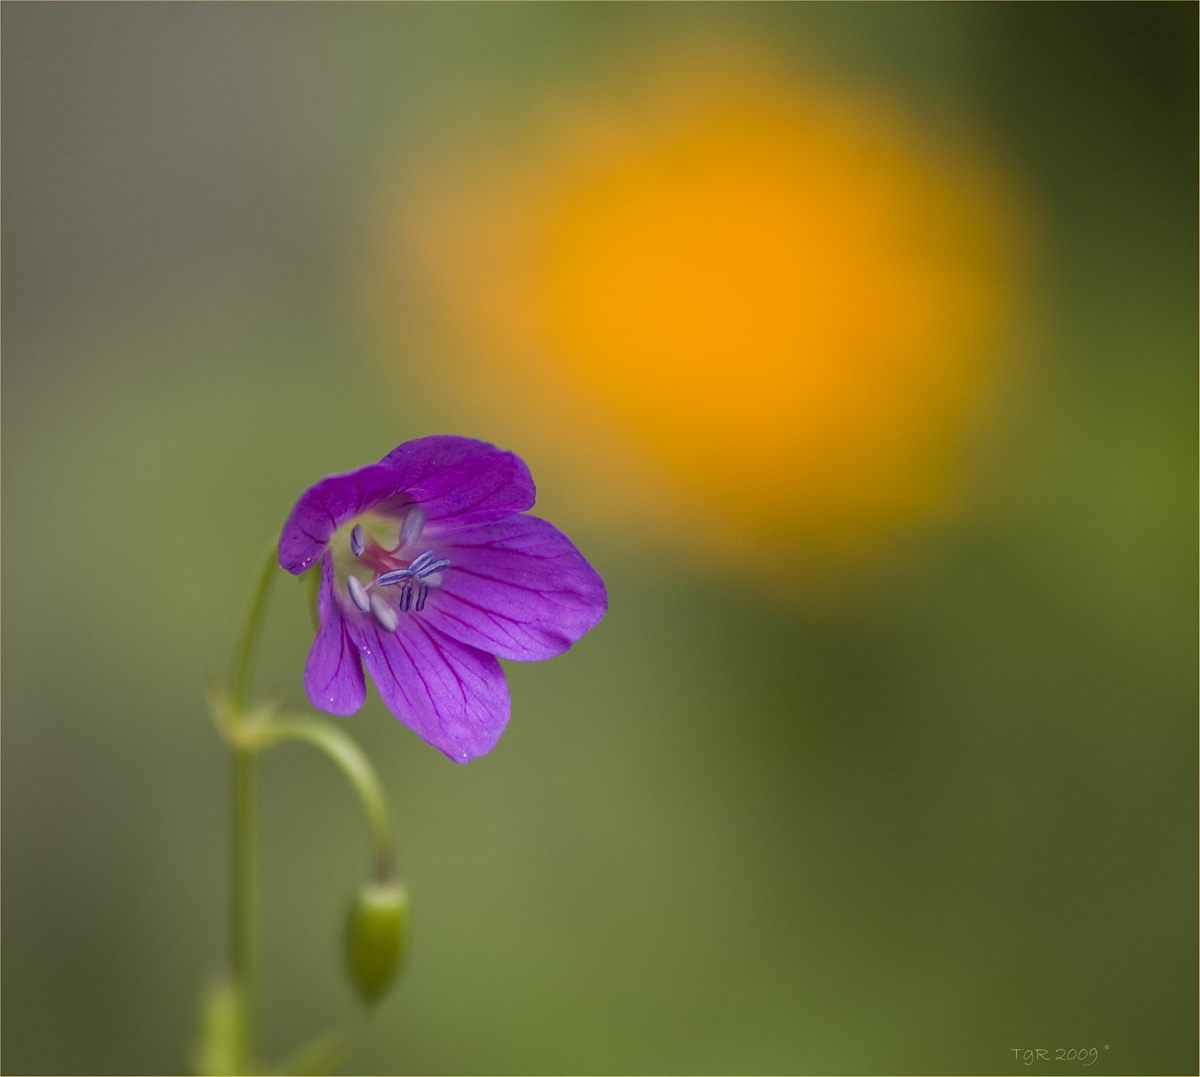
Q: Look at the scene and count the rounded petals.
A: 5